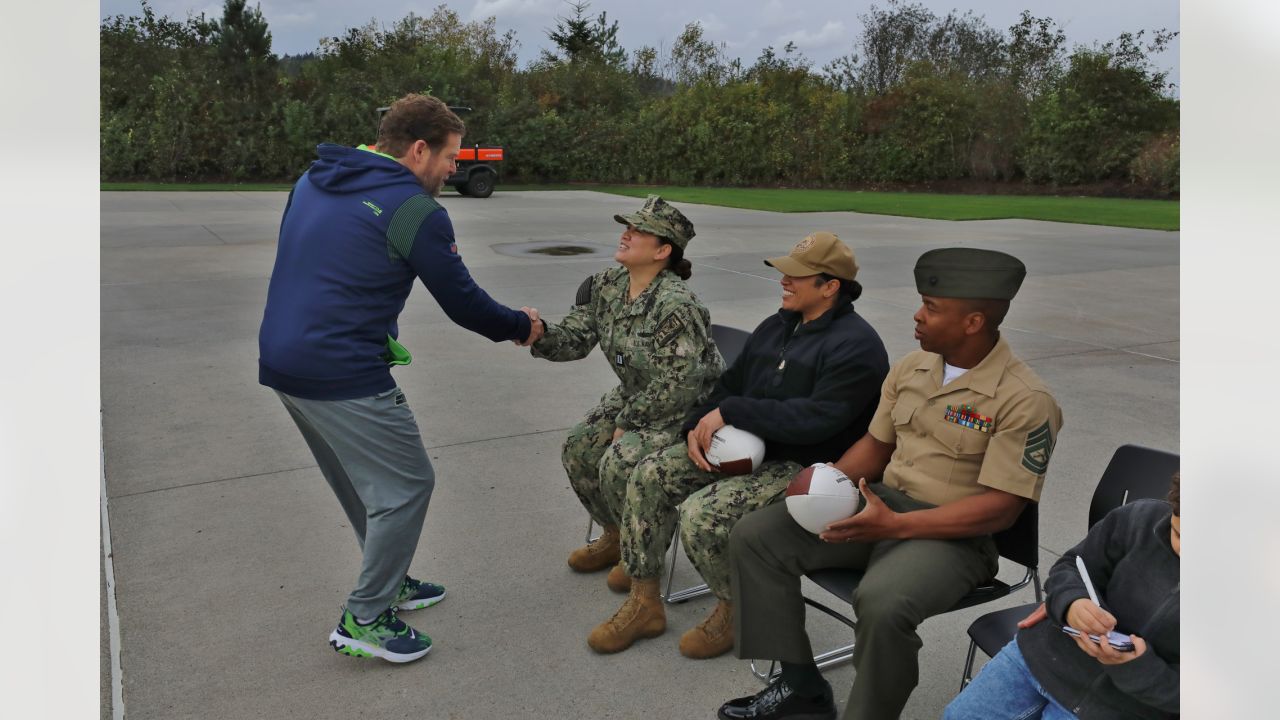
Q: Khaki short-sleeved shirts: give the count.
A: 1